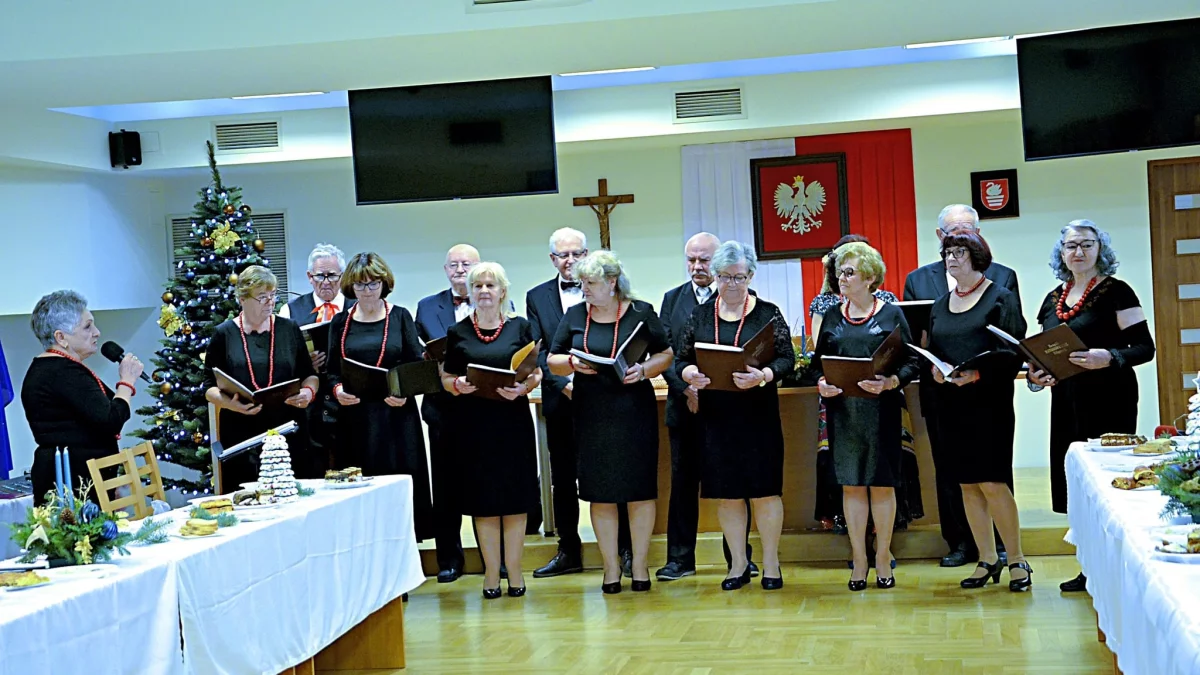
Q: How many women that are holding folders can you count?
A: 8